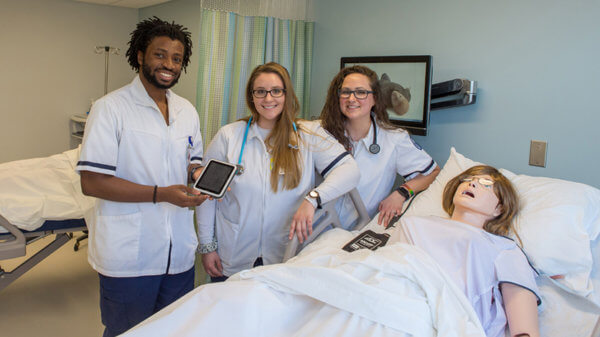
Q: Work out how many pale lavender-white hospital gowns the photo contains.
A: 1